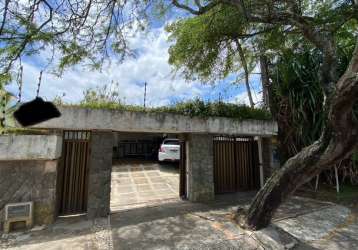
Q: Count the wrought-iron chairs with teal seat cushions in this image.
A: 0